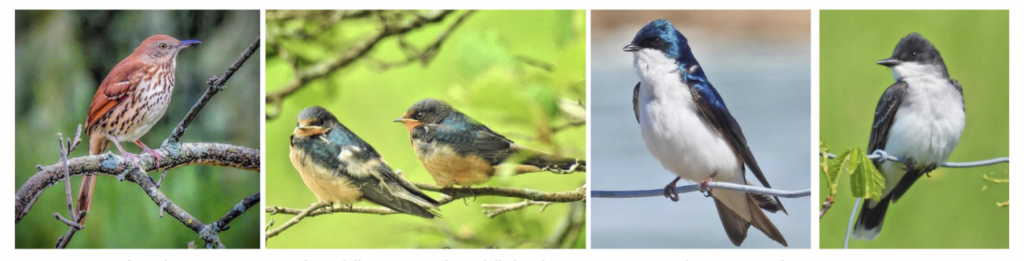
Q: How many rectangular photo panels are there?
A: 4